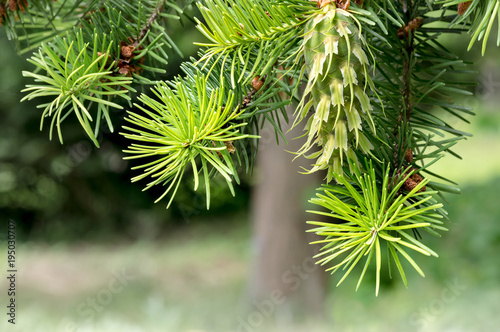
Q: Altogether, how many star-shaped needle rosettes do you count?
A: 3